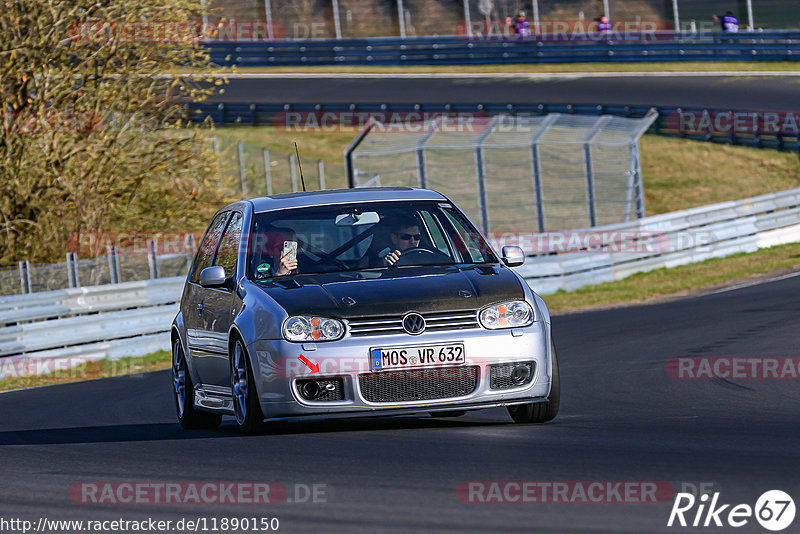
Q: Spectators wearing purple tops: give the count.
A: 3